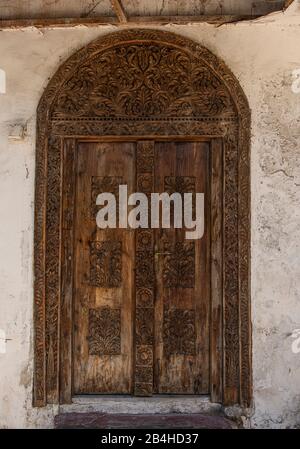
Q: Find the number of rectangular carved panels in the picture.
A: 6